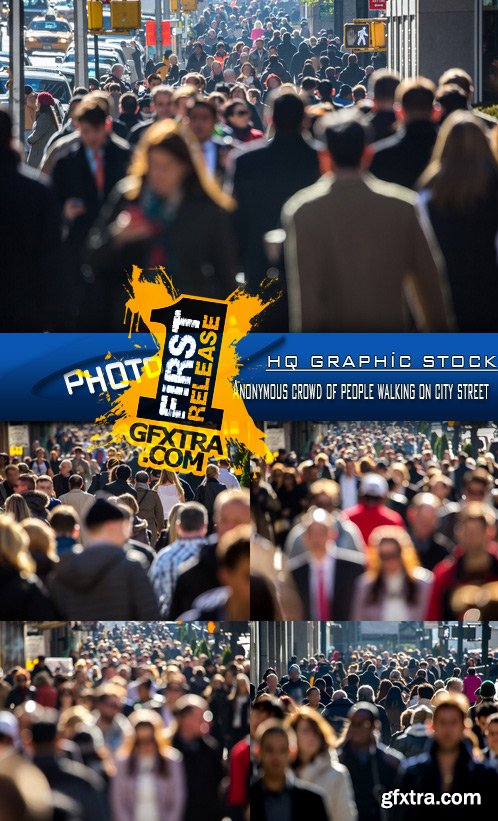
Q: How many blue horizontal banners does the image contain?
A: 1